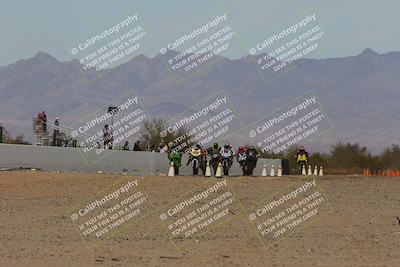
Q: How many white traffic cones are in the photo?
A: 10